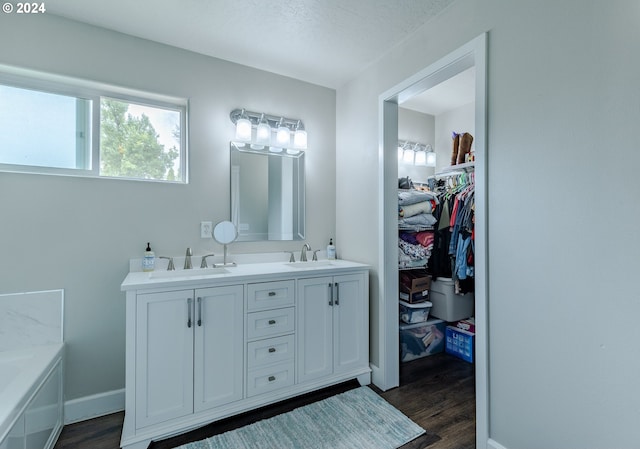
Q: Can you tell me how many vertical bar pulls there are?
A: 4